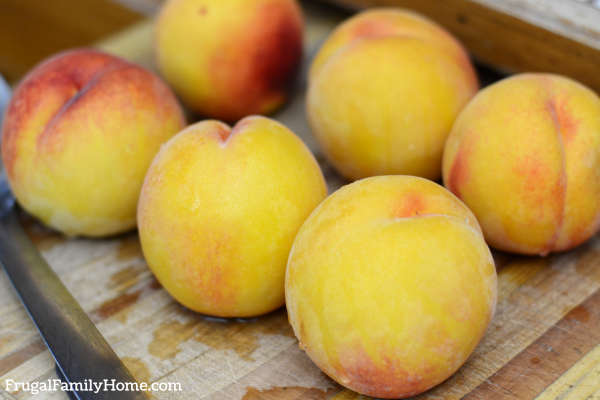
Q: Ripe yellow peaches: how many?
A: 6